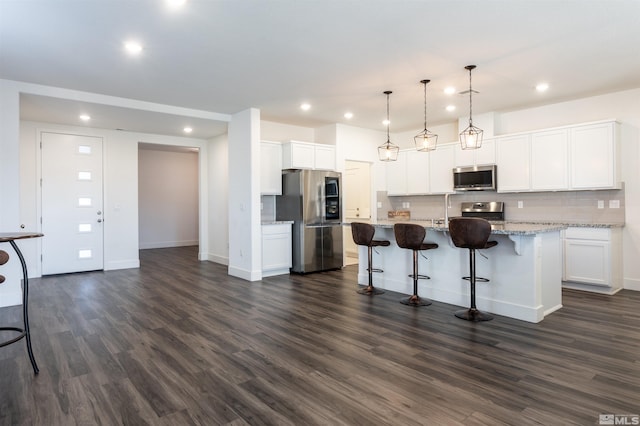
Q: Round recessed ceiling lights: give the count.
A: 10